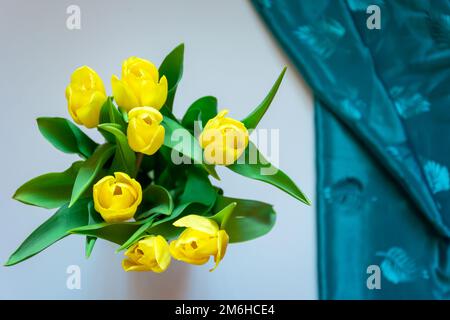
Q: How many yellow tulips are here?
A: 7